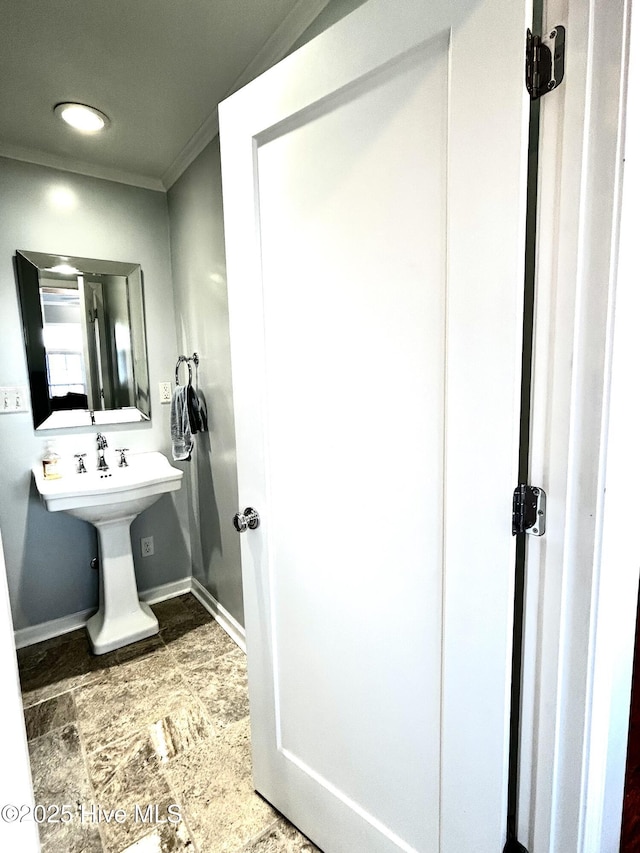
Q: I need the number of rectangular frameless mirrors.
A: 1